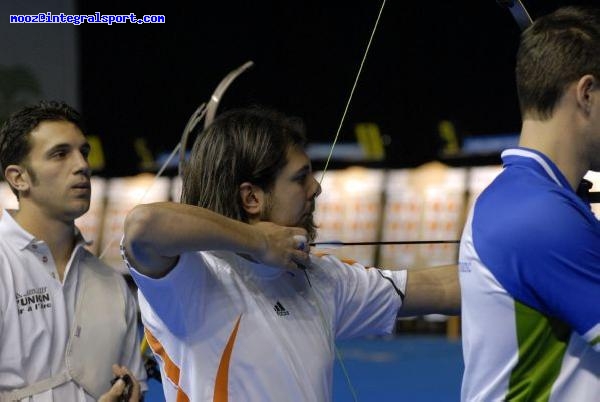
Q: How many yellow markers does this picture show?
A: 4